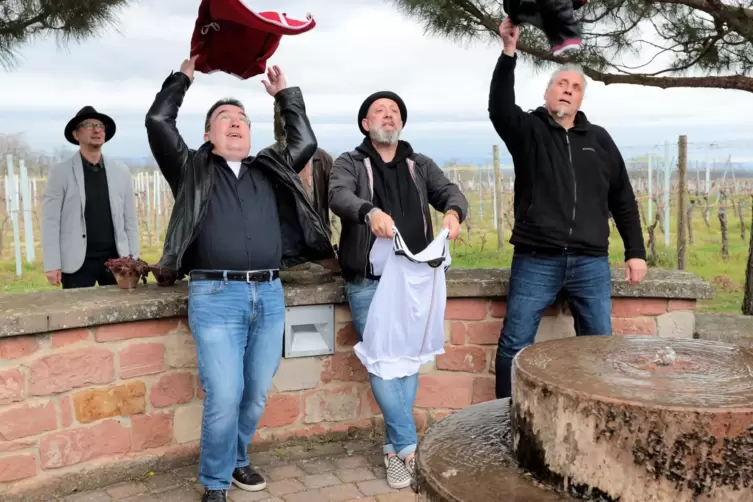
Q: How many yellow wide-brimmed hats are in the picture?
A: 0